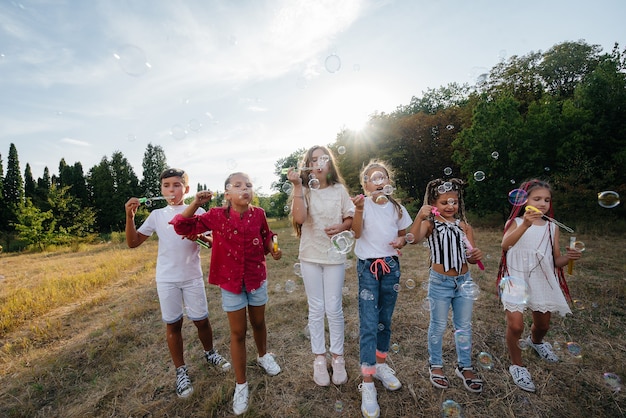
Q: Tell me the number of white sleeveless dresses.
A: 1